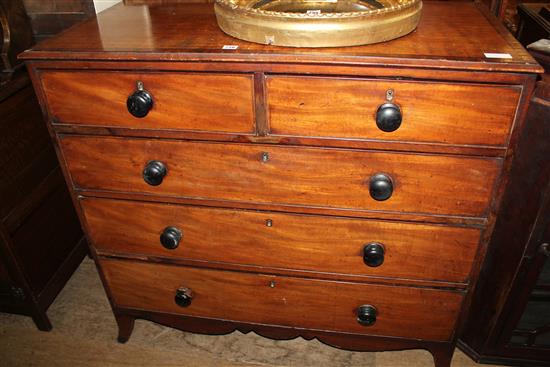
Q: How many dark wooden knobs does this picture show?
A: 8